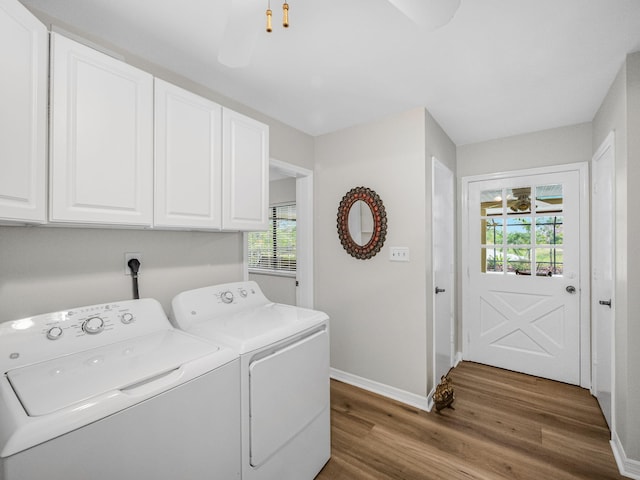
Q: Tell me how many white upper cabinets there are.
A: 4